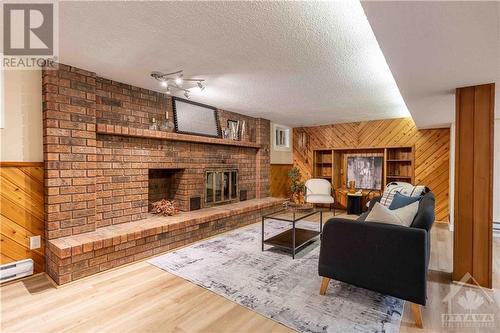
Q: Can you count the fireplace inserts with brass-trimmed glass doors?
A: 1